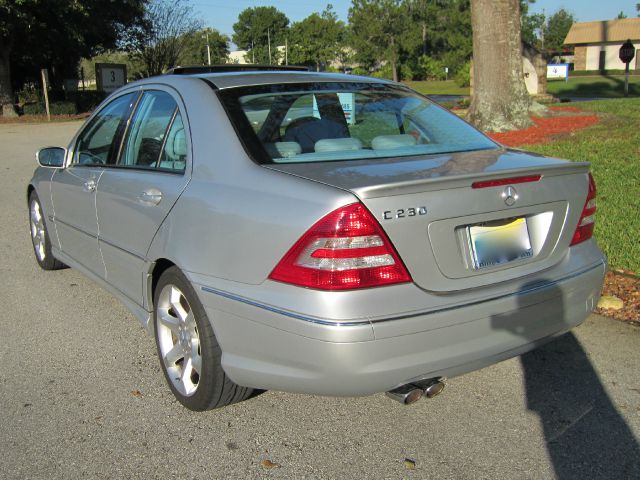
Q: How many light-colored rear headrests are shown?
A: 3